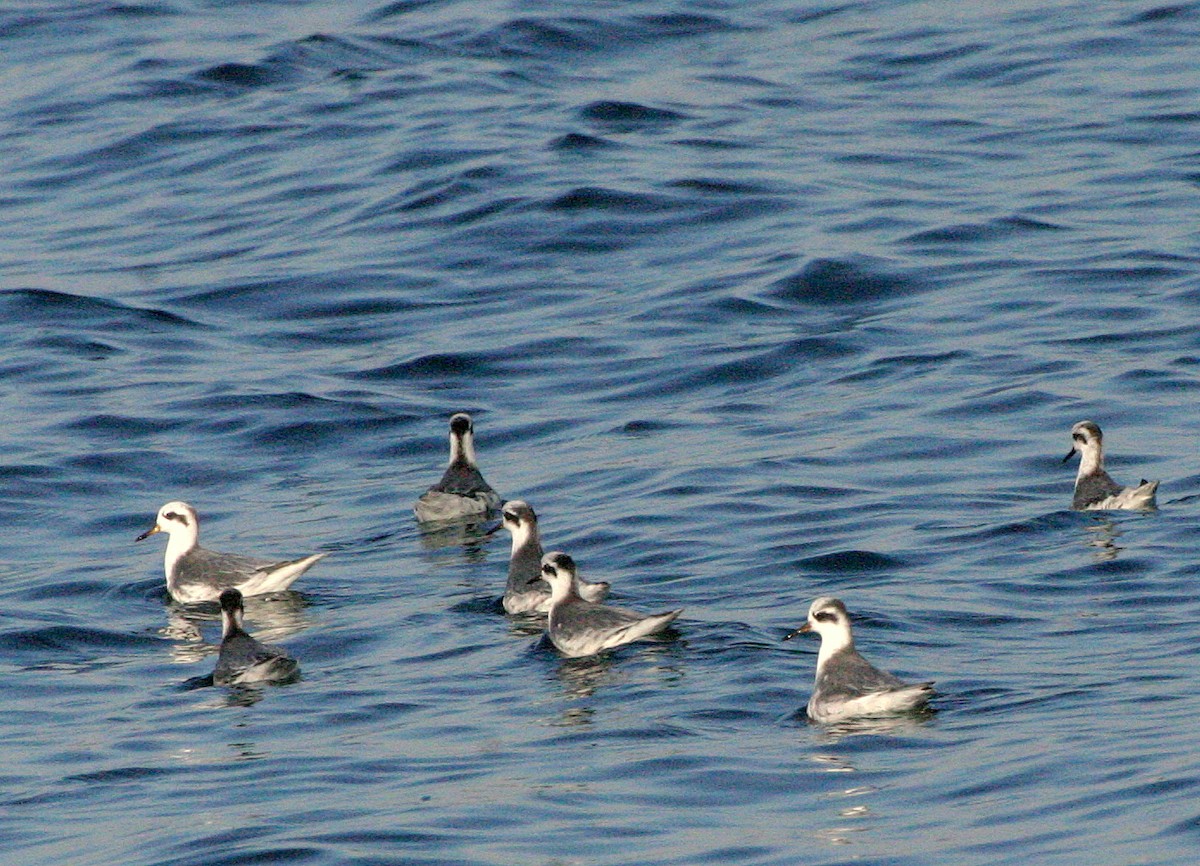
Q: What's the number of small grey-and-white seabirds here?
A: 7